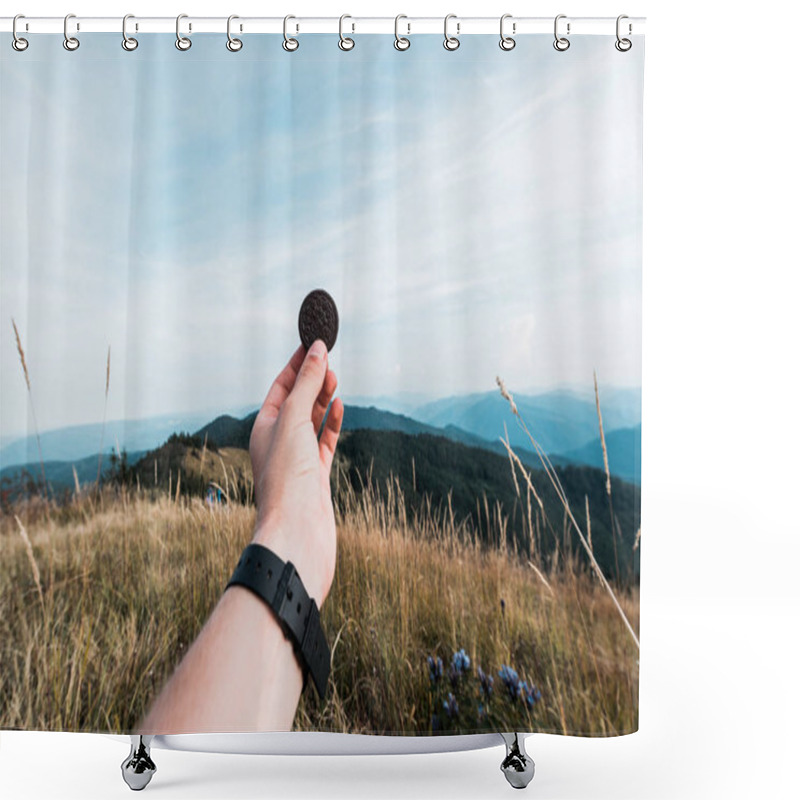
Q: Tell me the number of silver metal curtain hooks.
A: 12